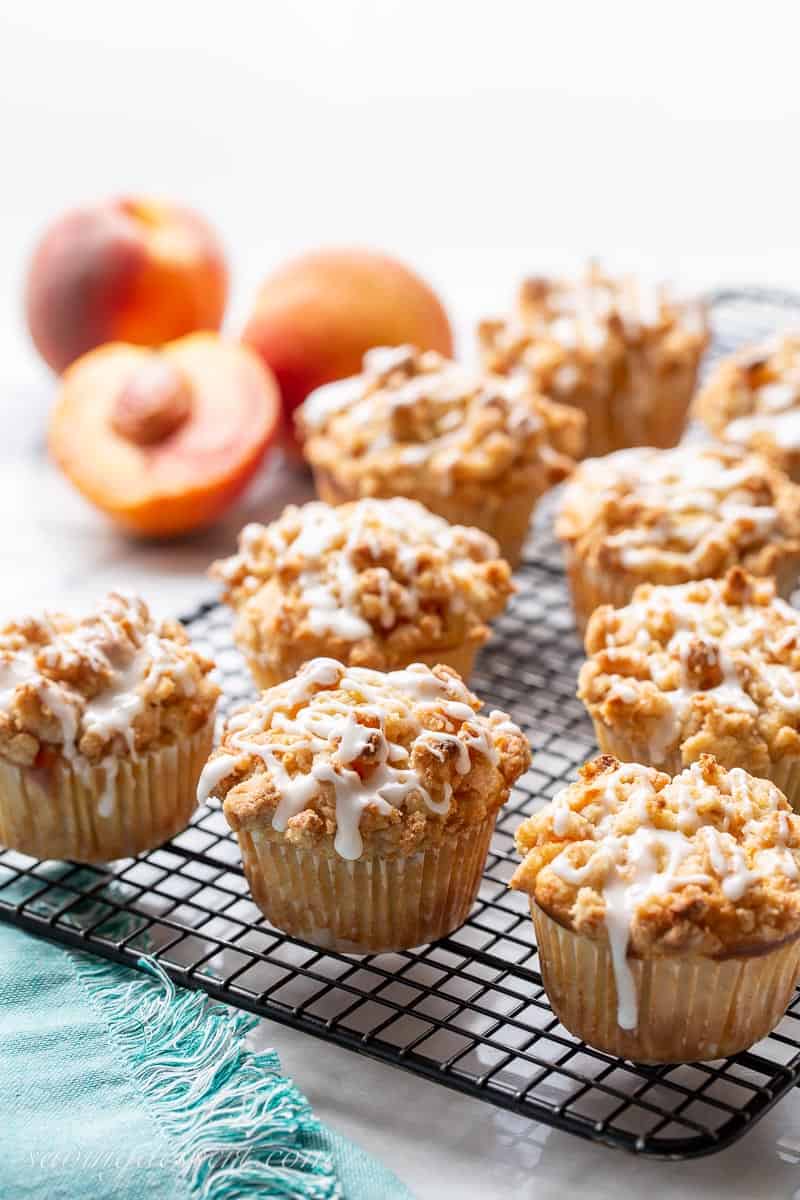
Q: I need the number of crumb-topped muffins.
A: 9